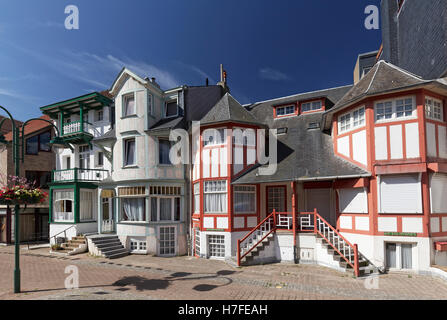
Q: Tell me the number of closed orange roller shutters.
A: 0